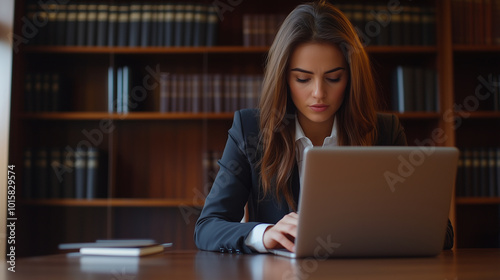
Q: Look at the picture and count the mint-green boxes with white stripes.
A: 0